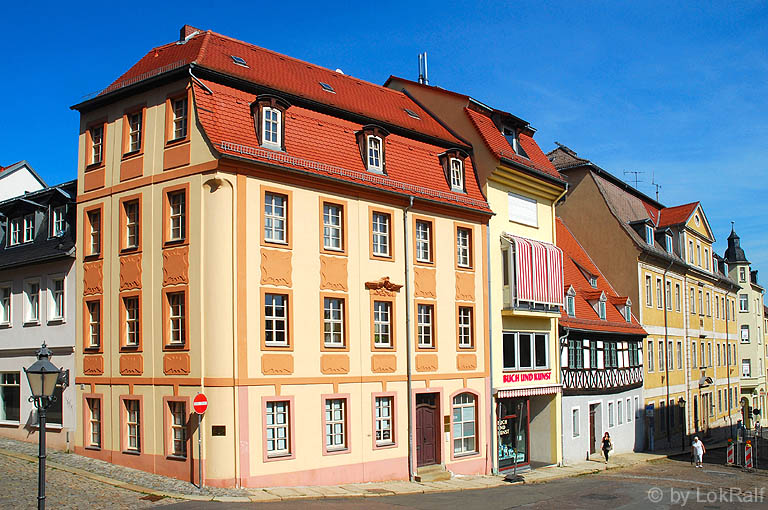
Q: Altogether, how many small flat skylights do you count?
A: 3